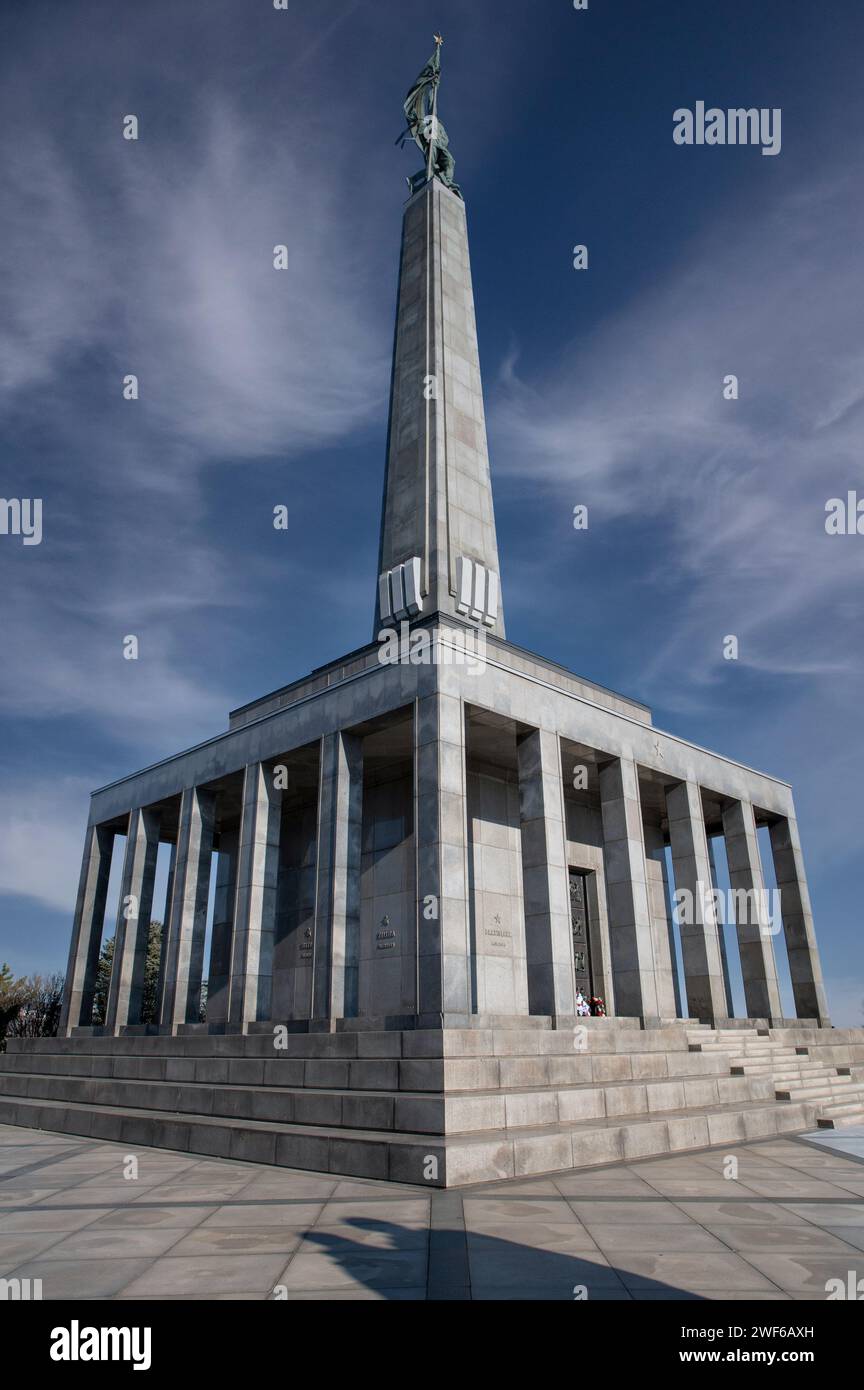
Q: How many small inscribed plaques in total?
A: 3